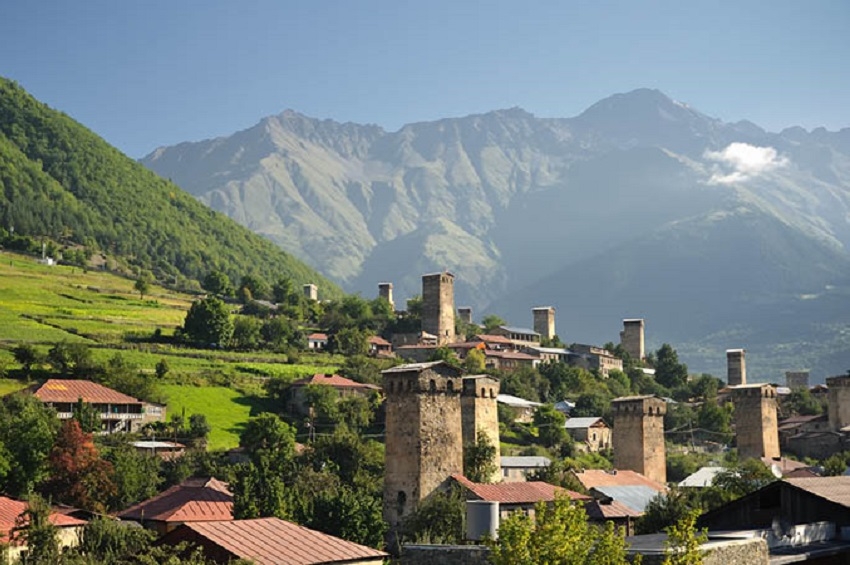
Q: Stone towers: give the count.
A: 13